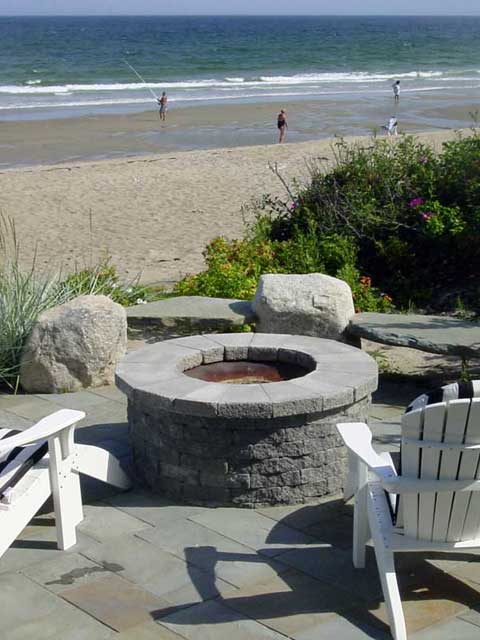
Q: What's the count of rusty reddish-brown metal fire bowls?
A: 1